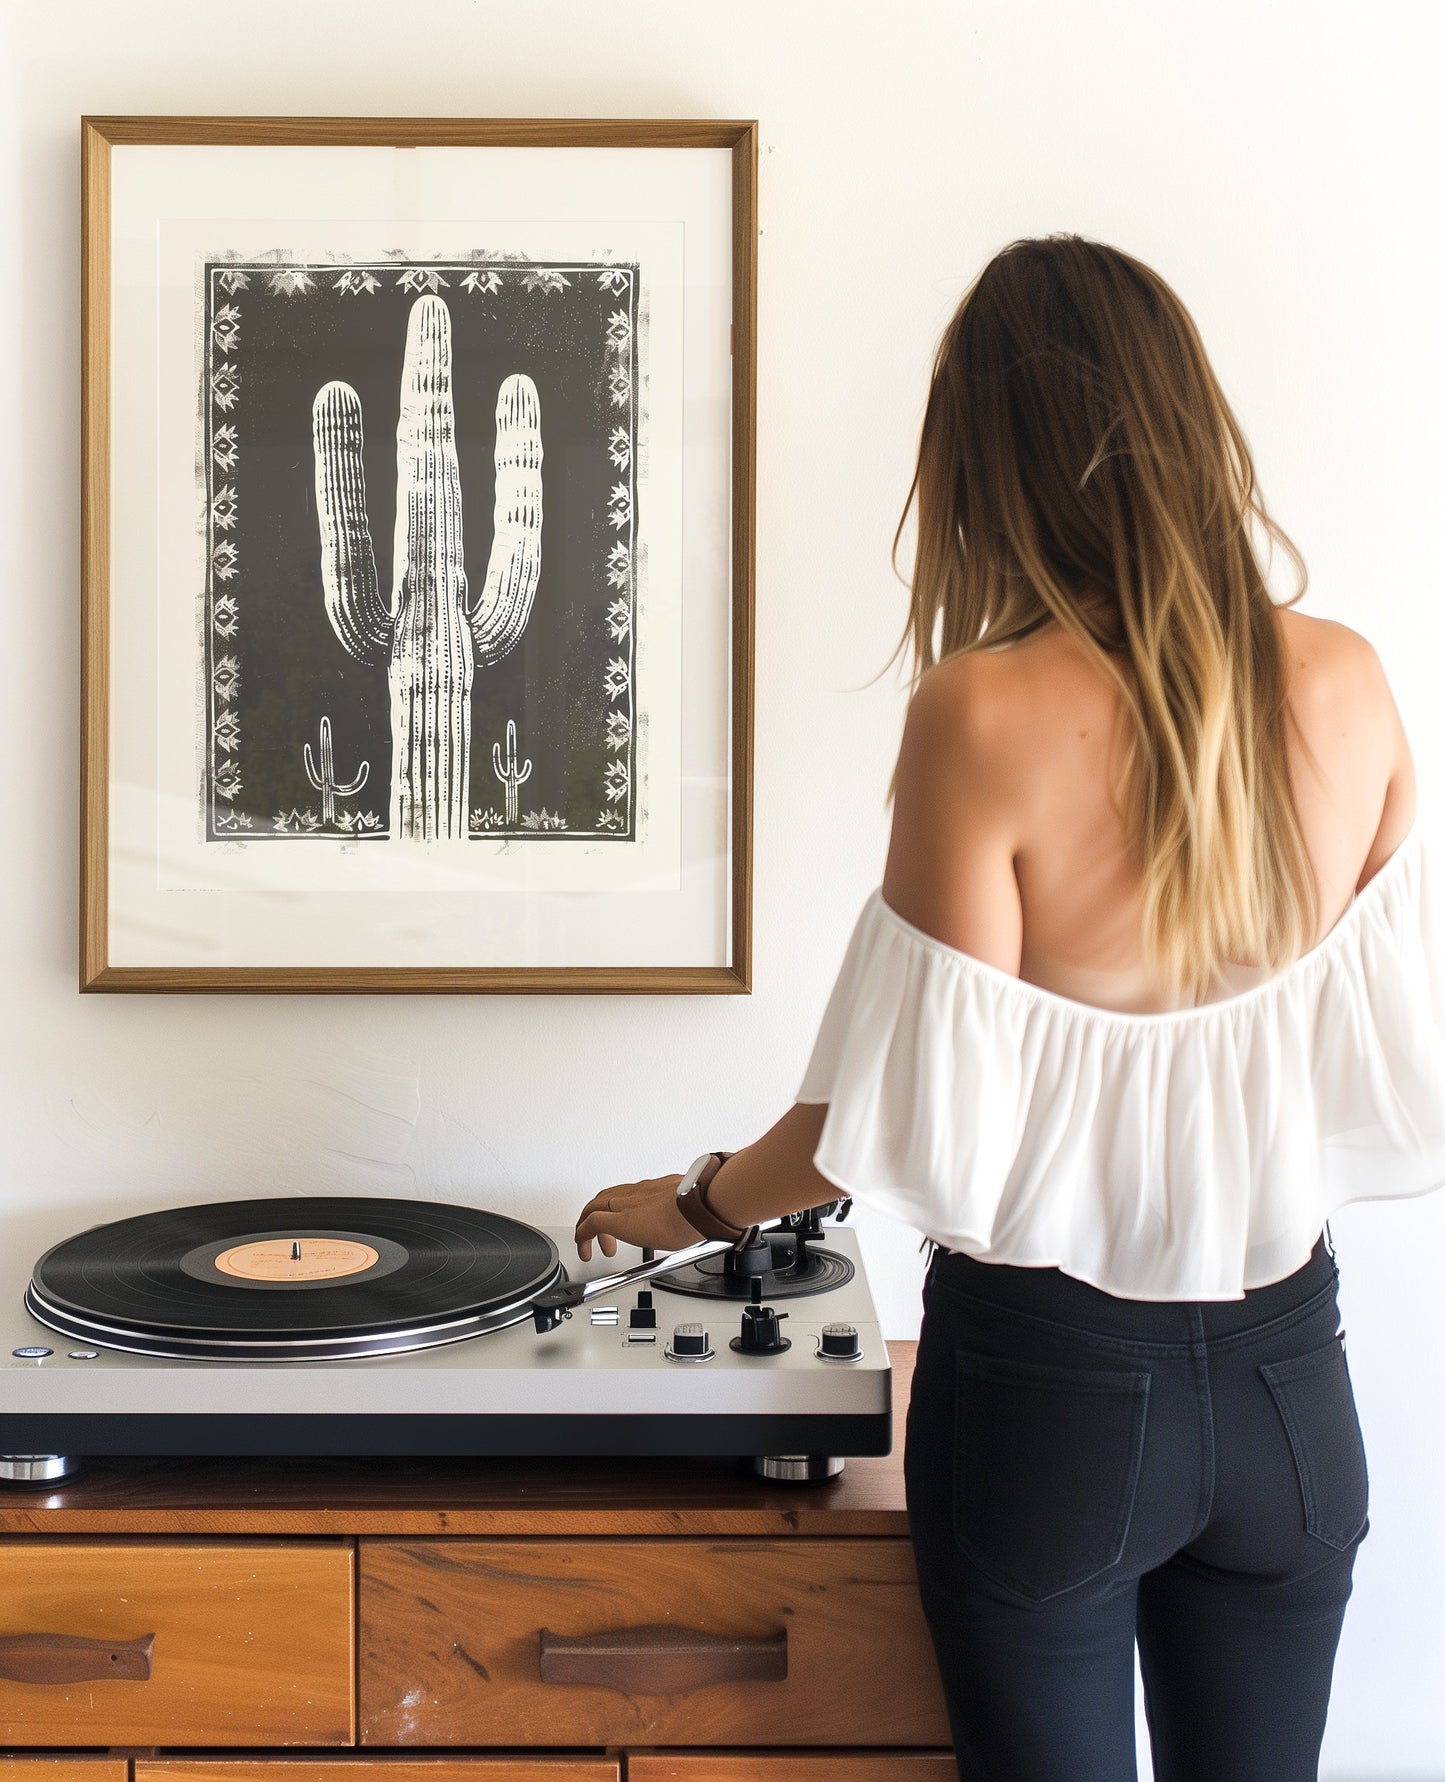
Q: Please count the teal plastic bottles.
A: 0